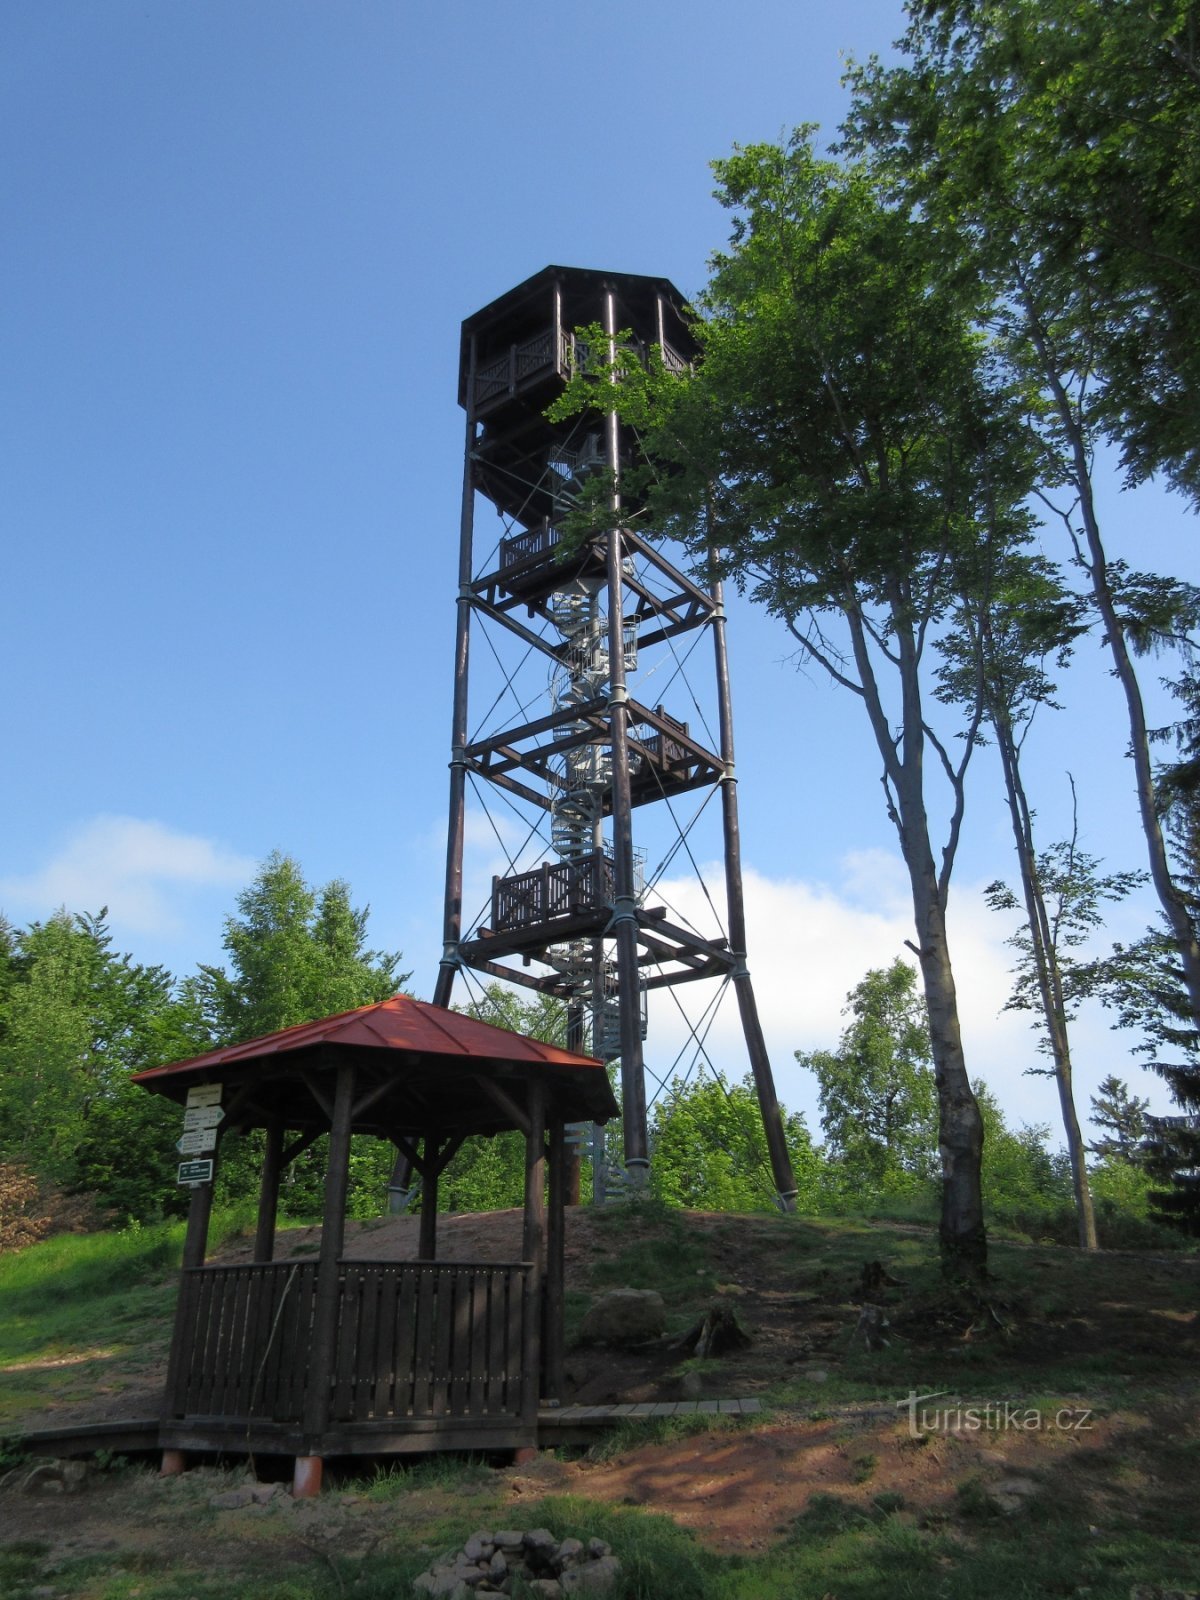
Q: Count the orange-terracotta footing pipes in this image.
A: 3